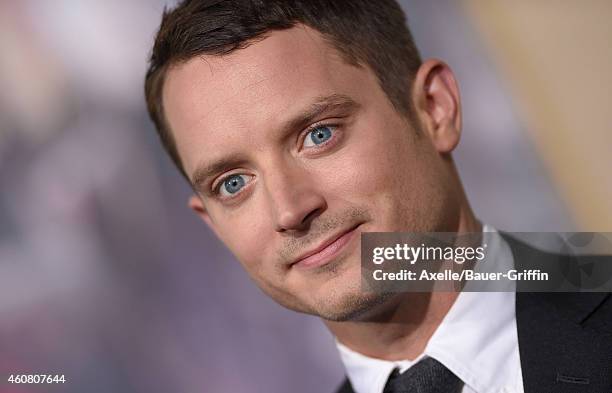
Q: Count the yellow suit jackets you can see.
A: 0